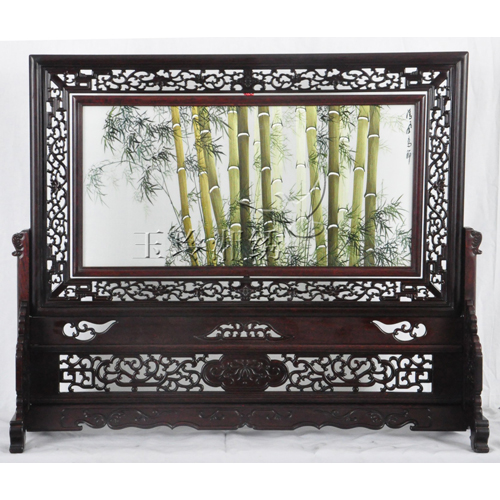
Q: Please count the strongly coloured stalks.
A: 10